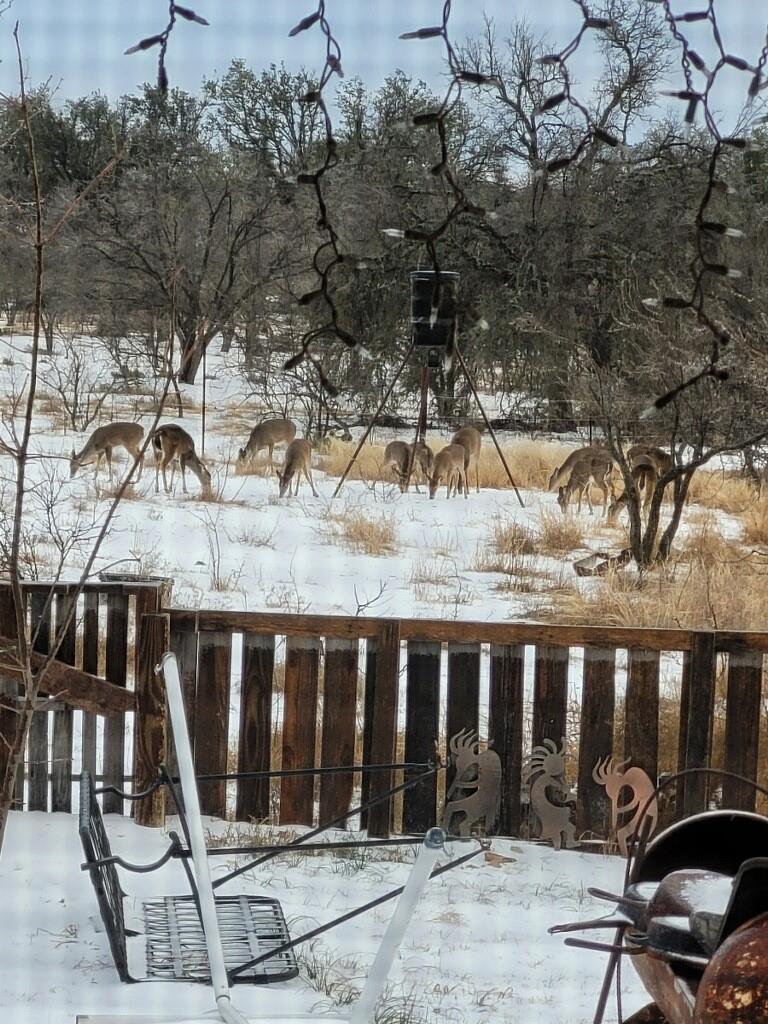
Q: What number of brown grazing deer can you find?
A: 12